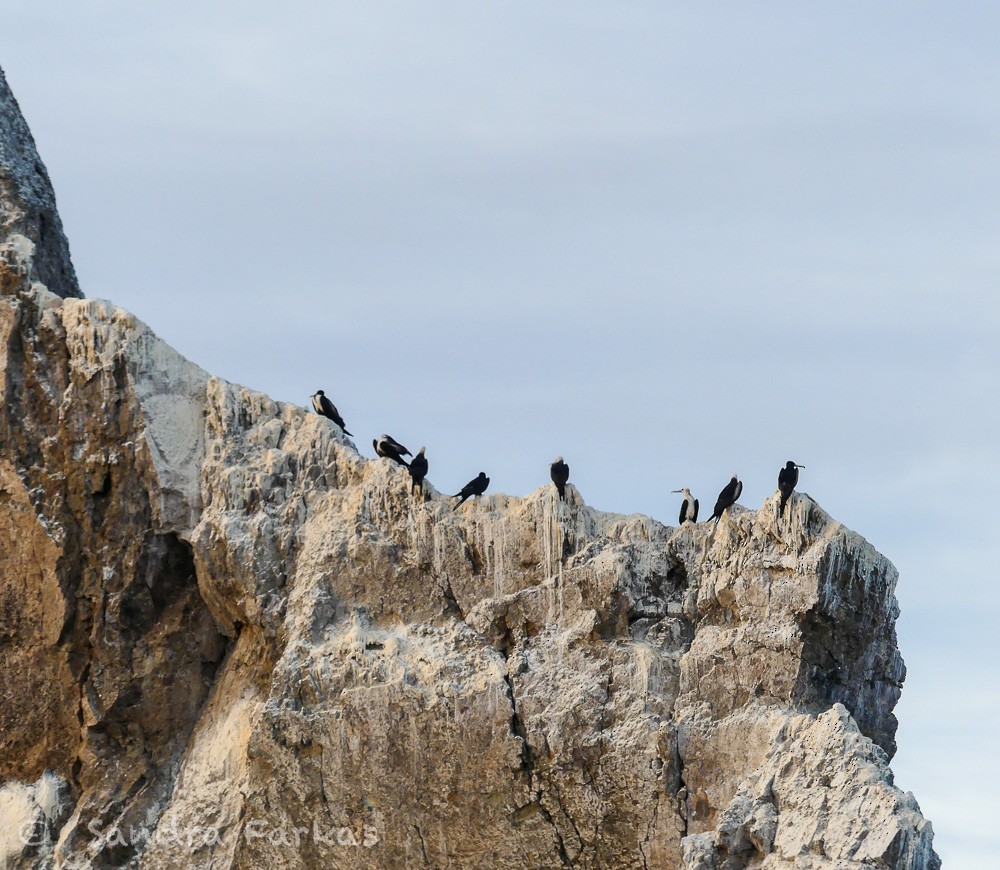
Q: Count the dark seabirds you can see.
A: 8